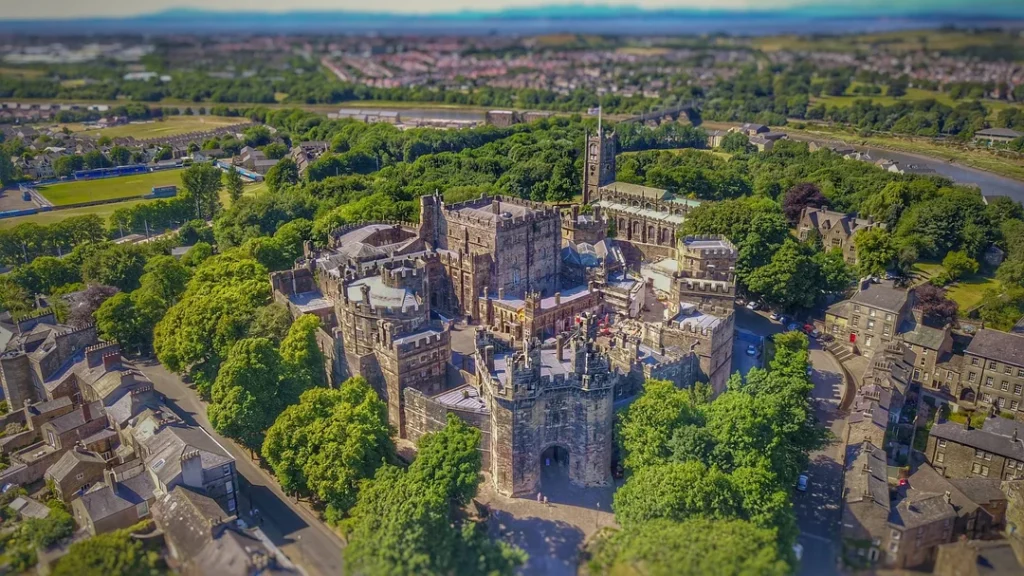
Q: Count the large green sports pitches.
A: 2